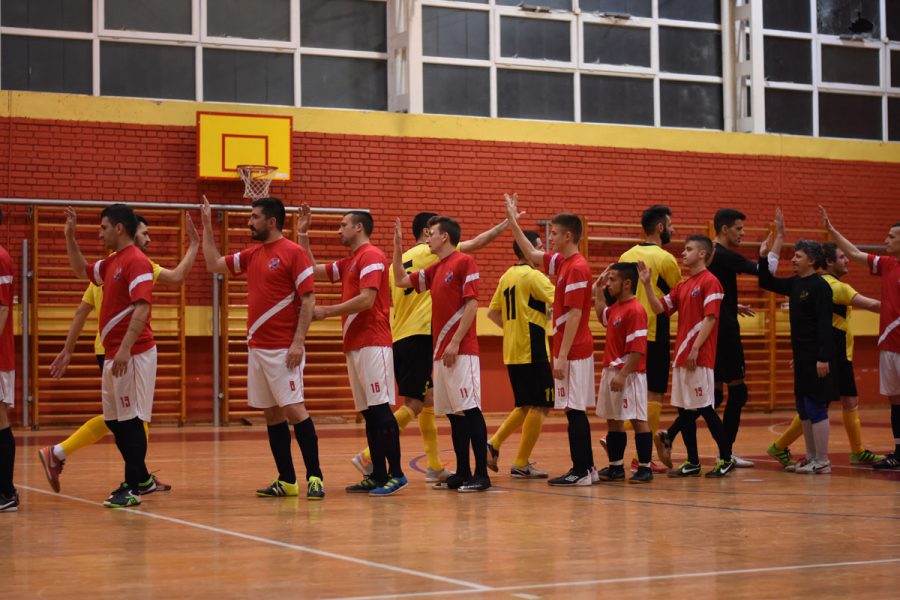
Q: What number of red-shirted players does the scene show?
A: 9